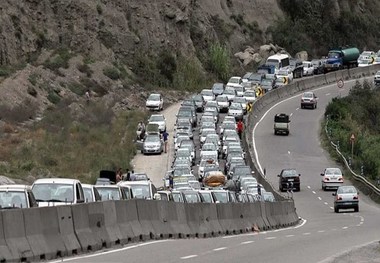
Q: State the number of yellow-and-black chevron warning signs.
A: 4